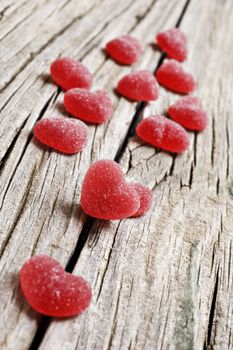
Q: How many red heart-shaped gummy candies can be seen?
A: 12